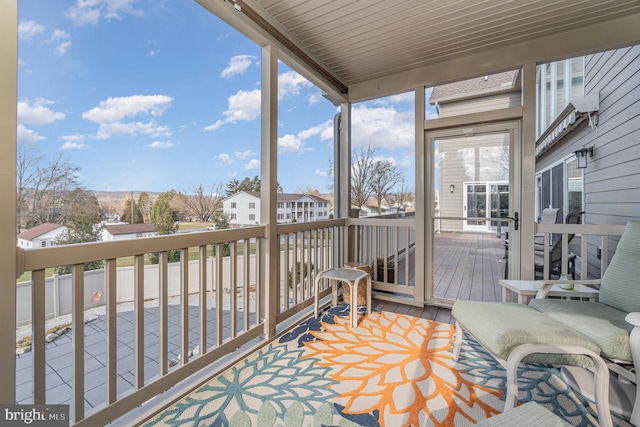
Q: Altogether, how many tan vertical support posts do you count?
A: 5